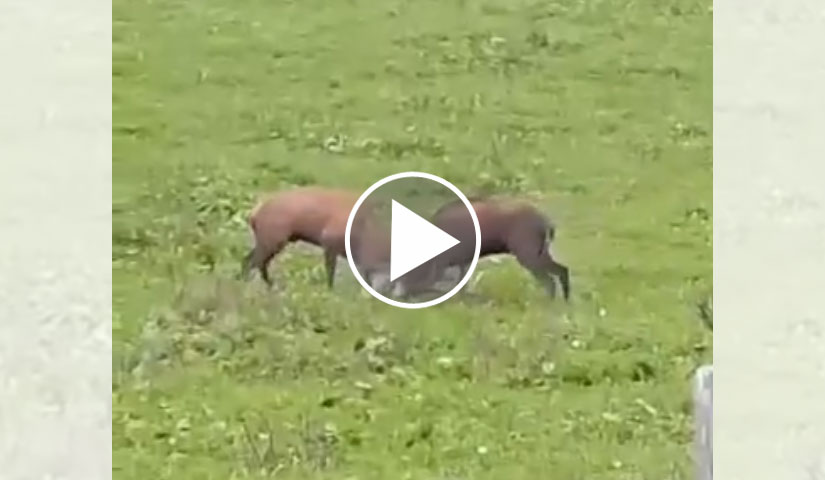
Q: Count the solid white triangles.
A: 1